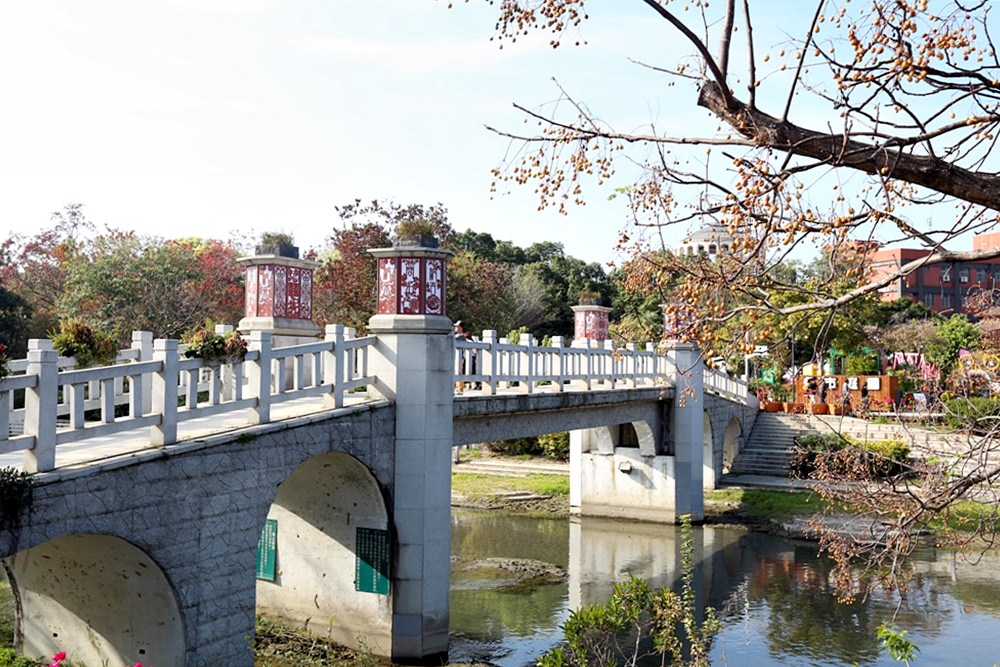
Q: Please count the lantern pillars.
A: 4